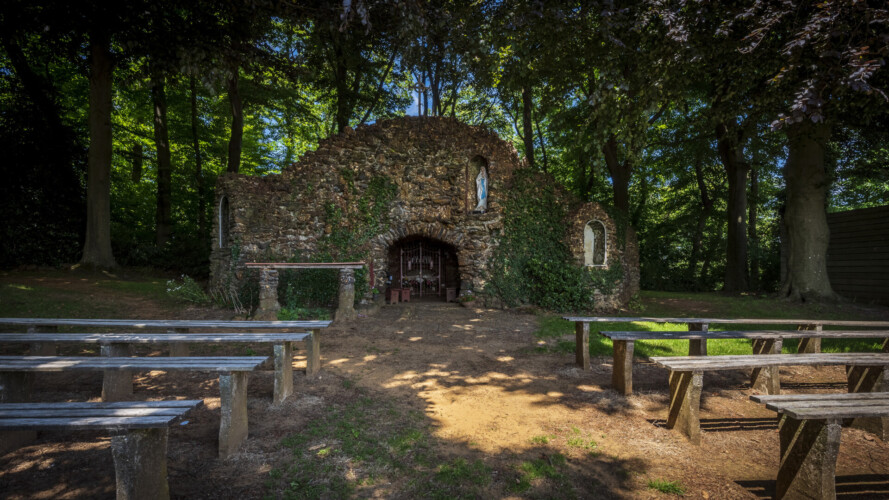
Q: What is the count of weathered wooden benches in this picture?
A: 8